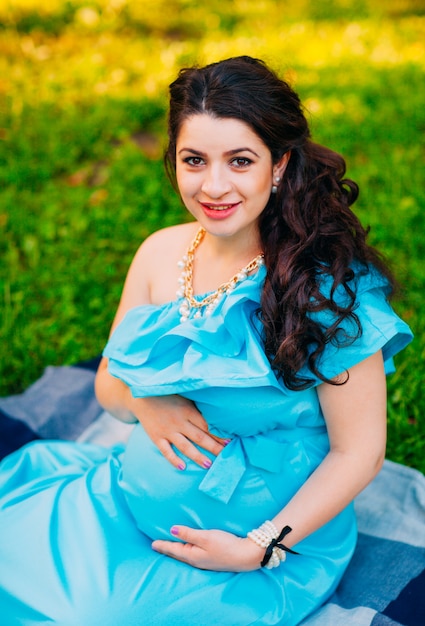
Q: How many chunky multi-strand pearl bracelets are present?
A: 1